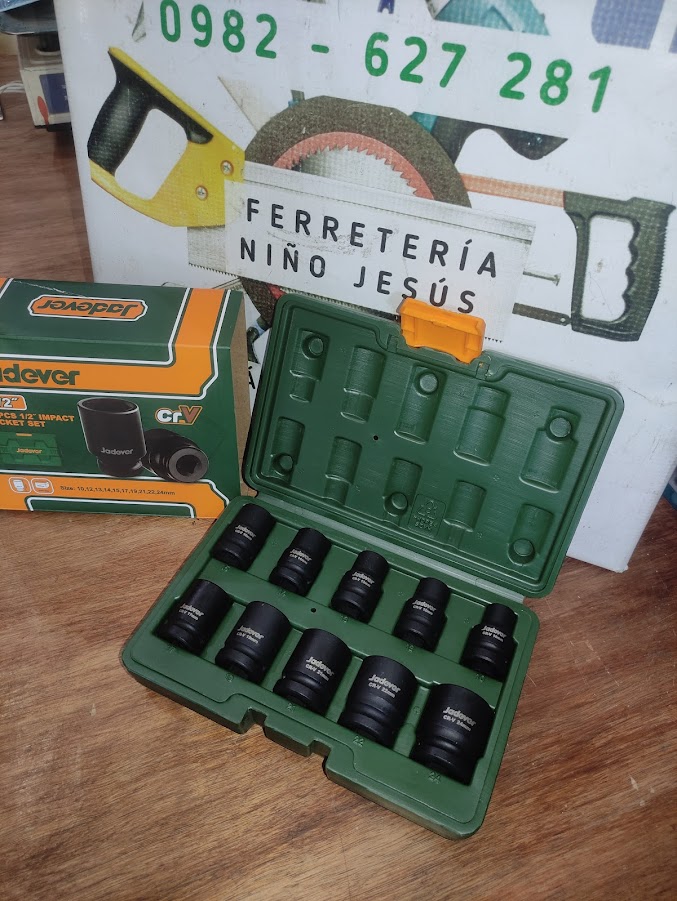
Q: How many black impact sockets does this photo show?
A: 10